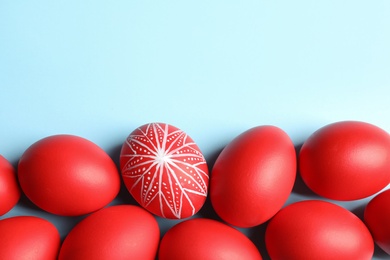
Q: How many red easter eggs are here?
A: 10